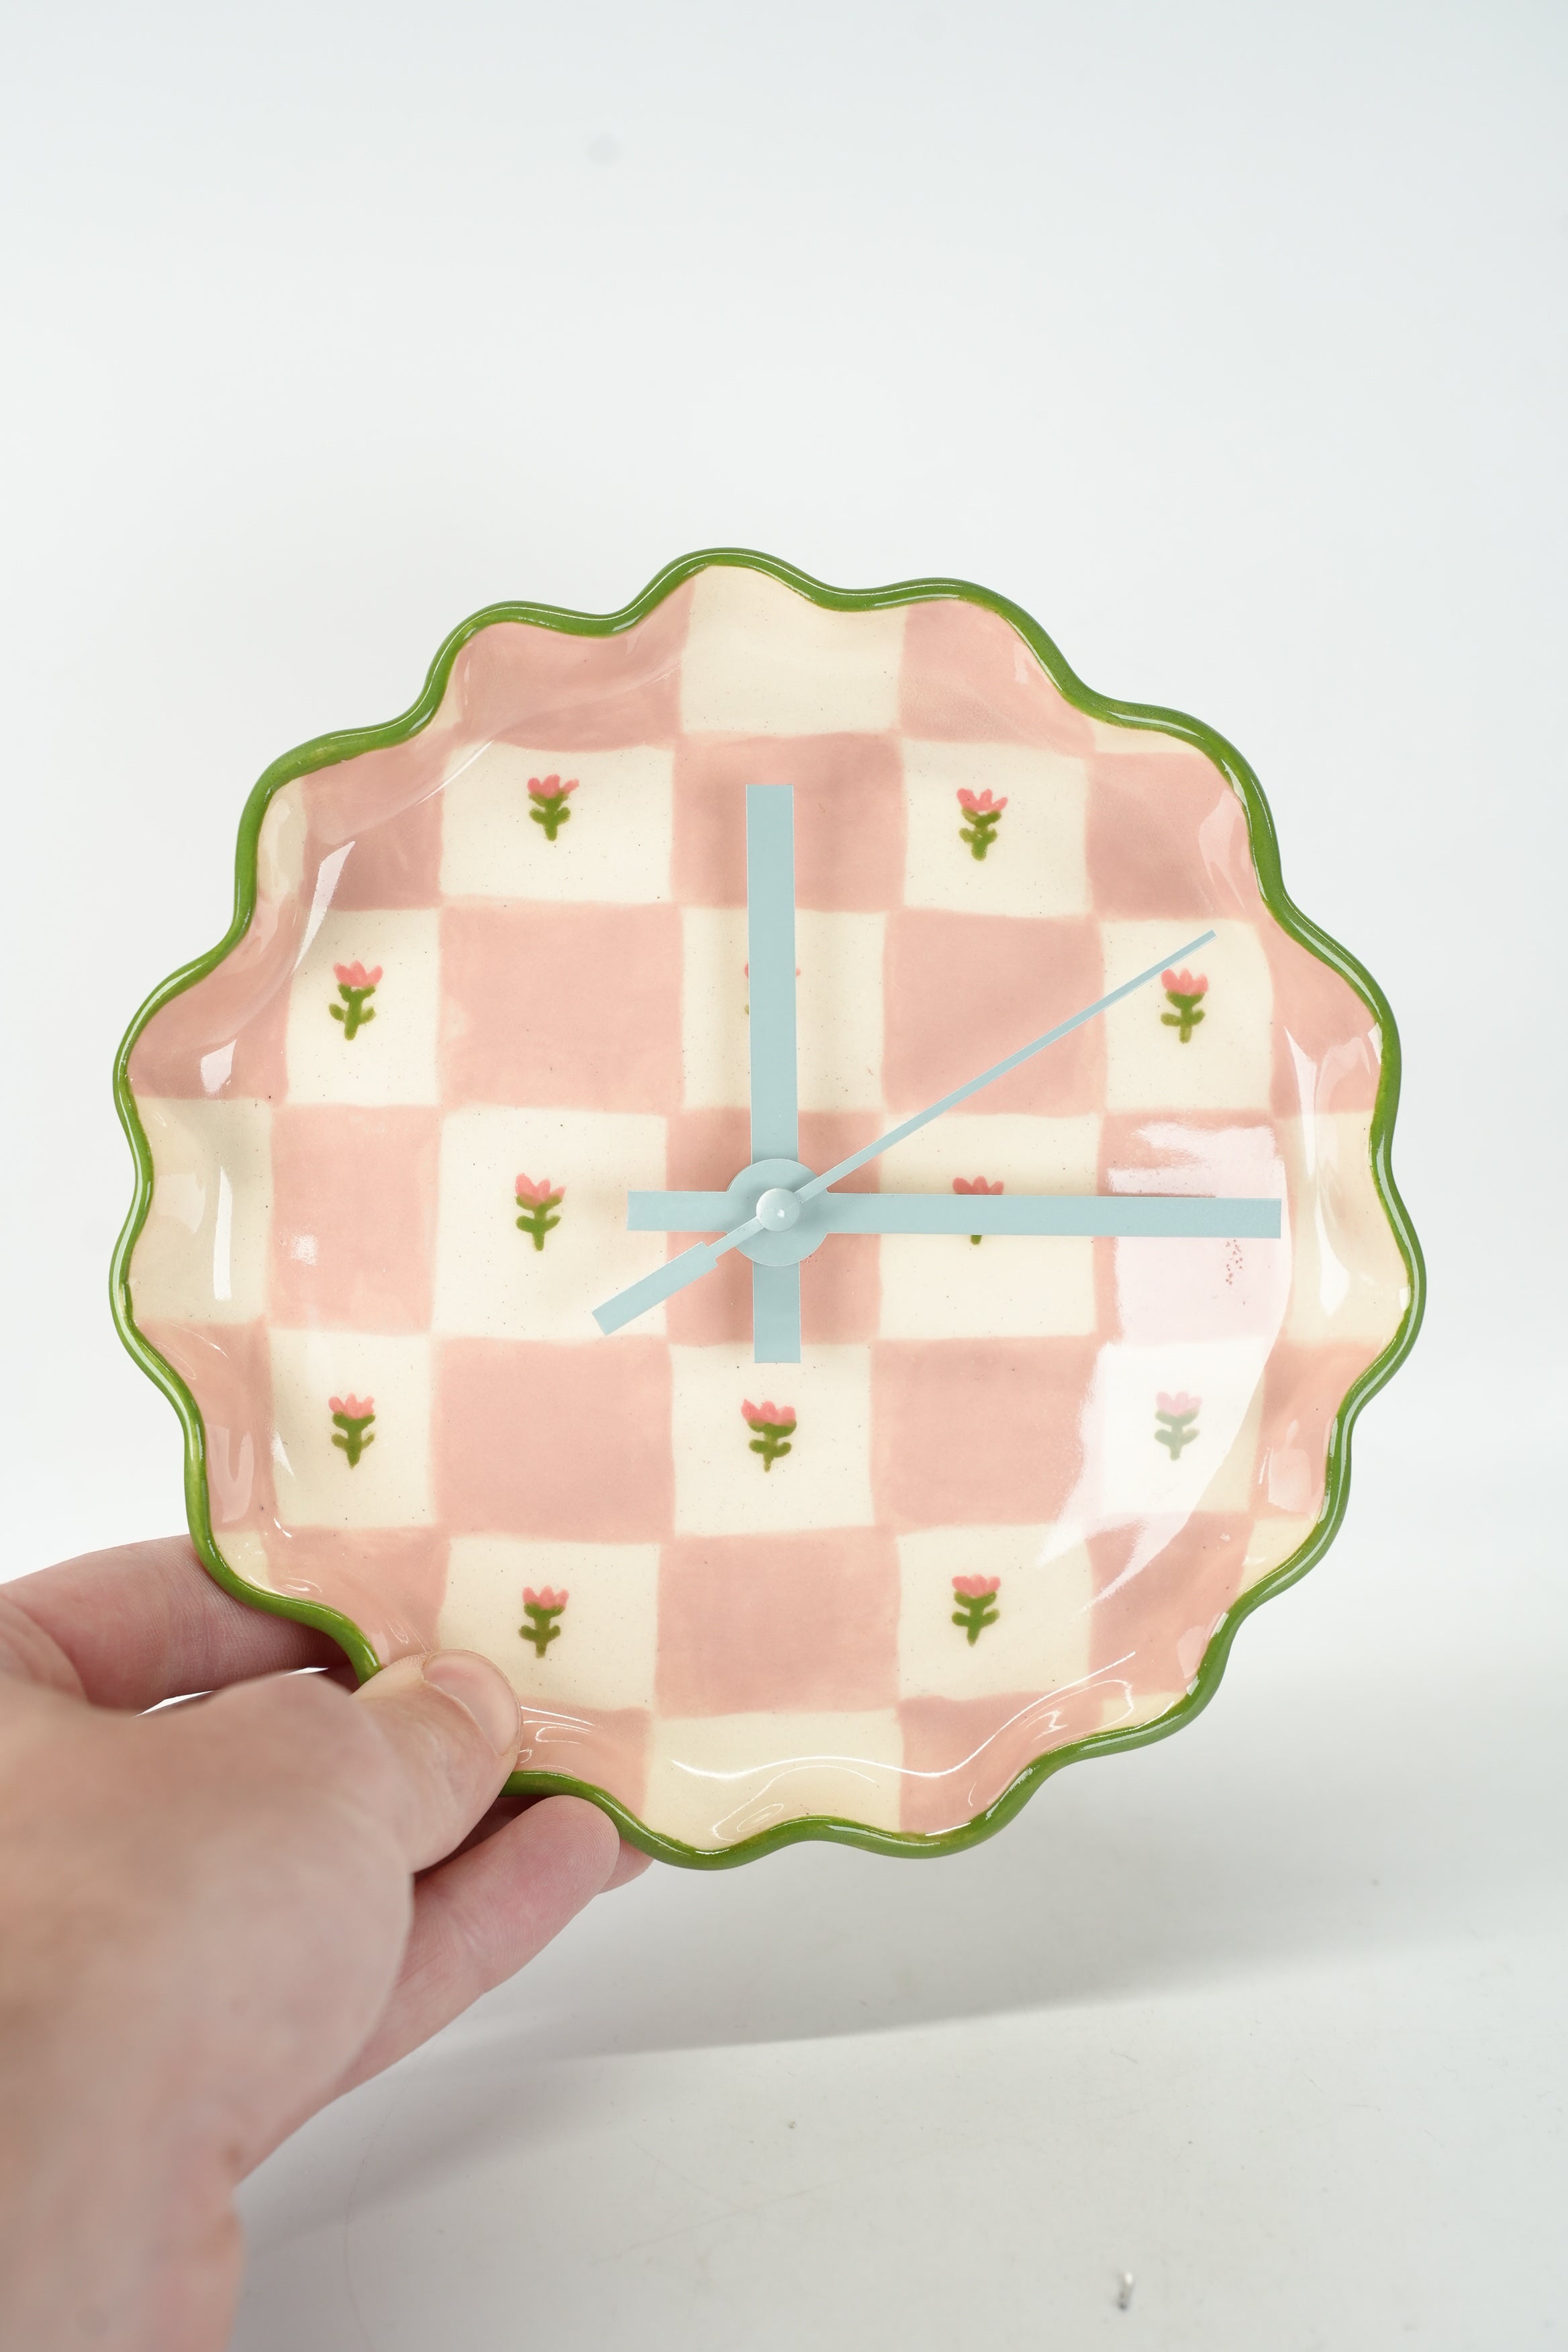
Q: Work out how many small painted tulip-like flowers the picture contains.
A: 12